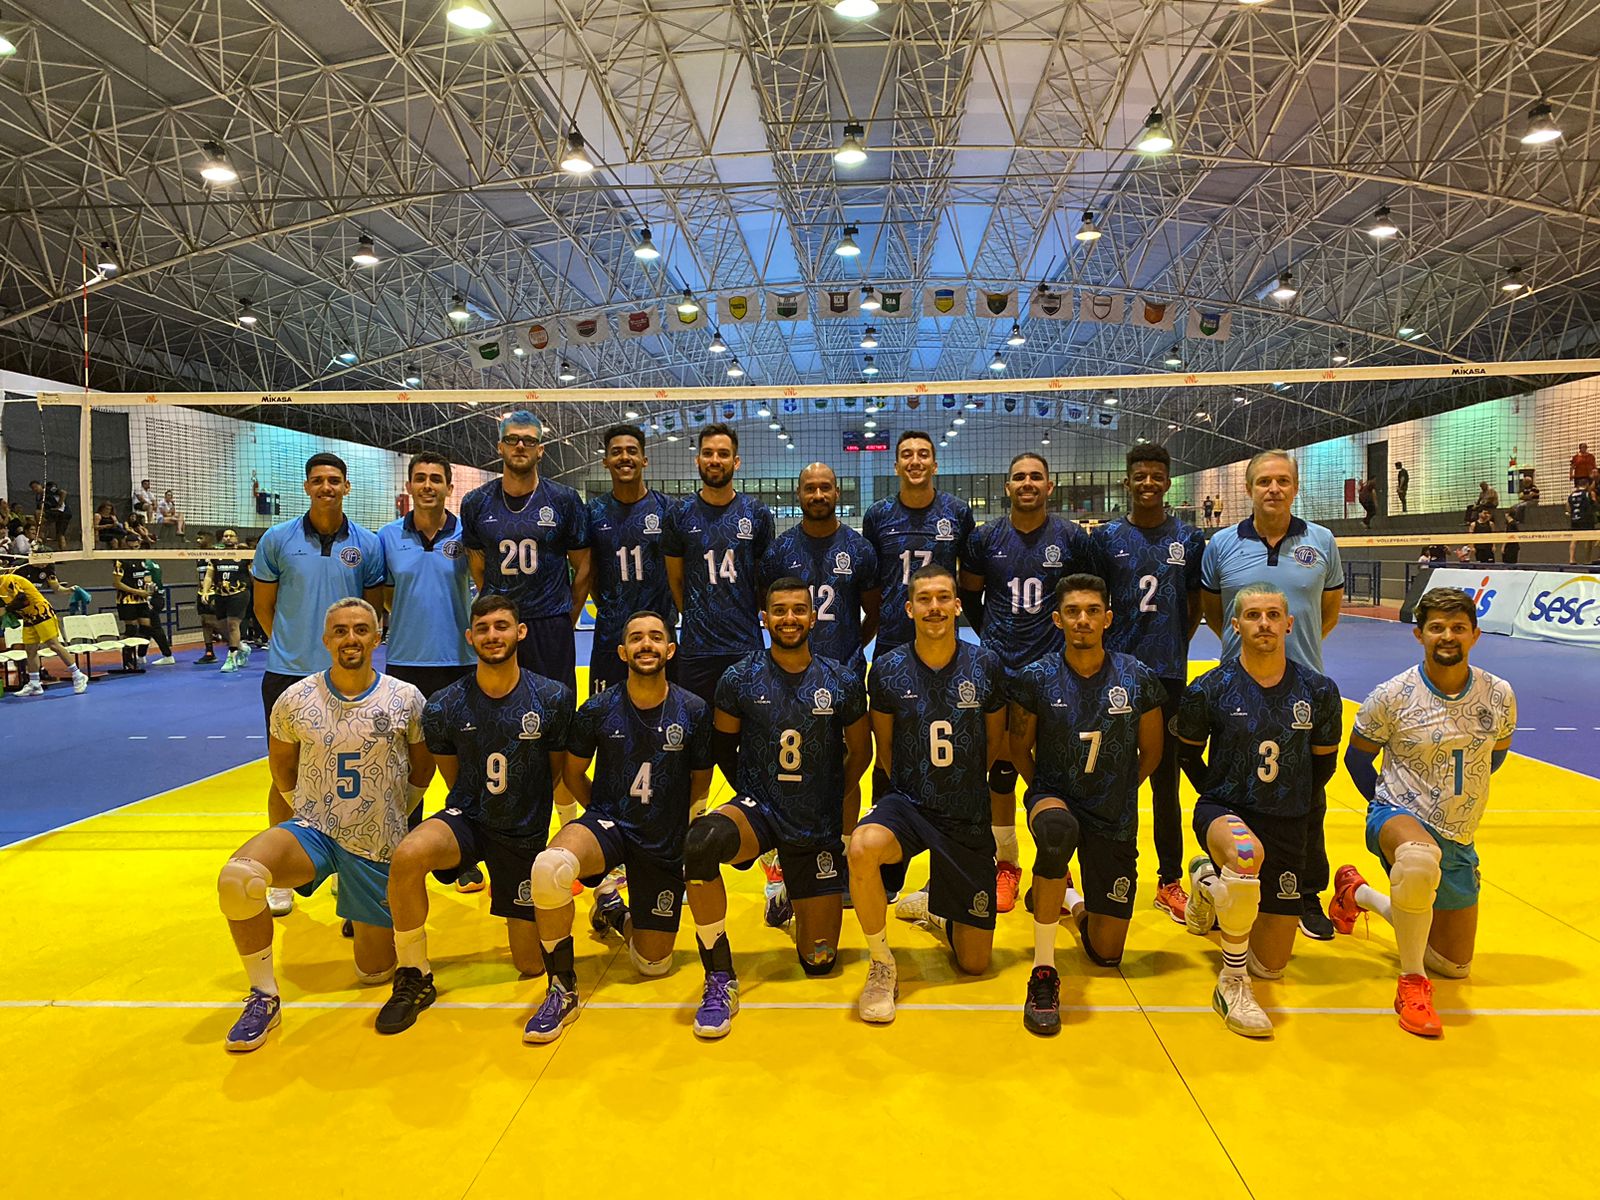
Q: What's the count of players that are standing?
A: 7